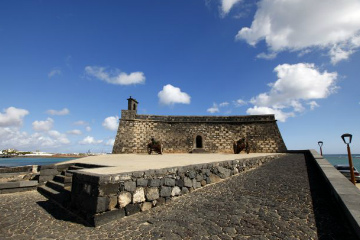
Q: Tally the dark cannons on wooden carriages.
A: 2